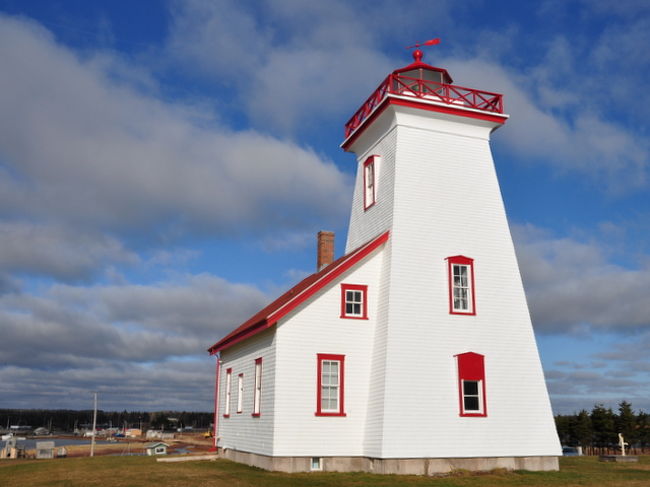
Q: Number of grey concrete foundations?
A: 1